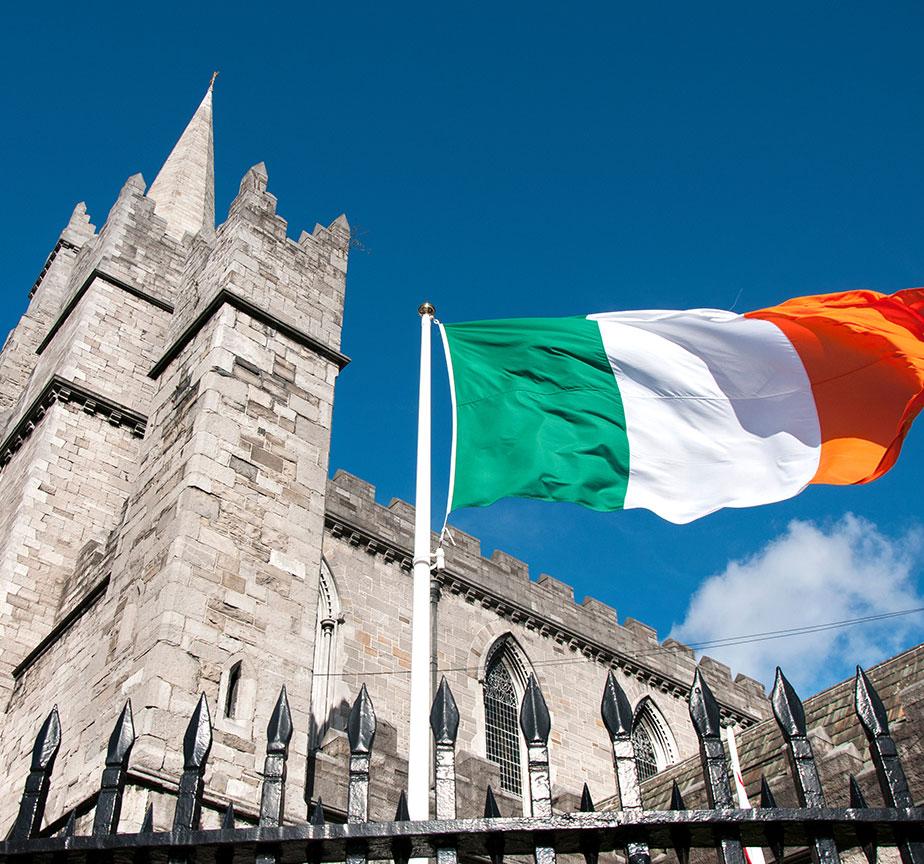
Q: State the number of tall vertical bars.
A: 11